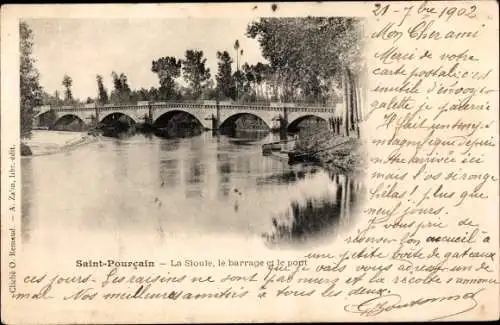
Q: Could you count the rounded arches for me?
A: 5